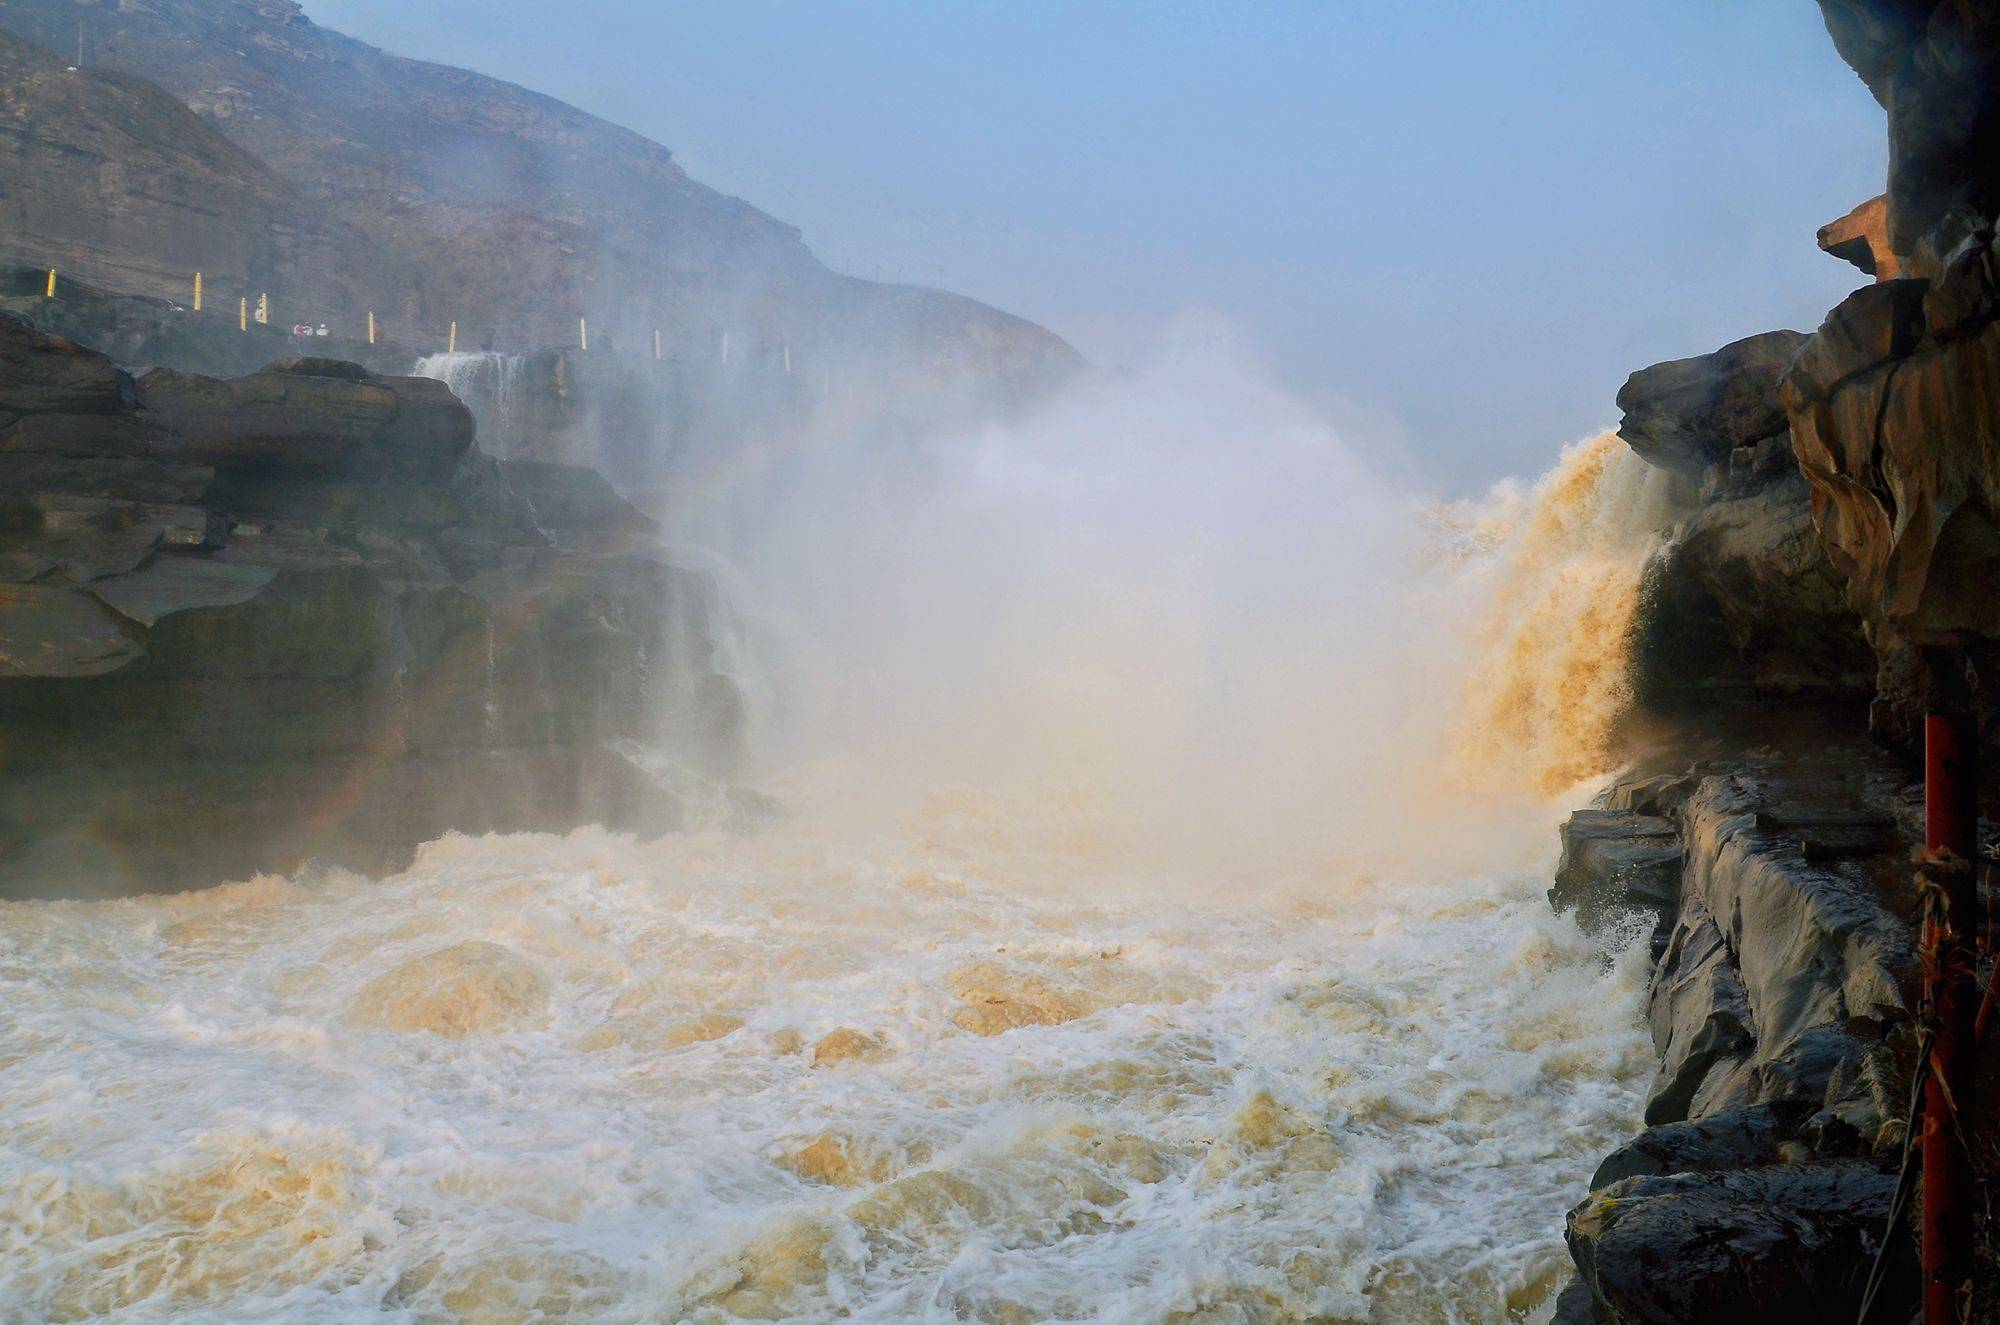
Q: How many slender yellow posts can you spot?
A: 10